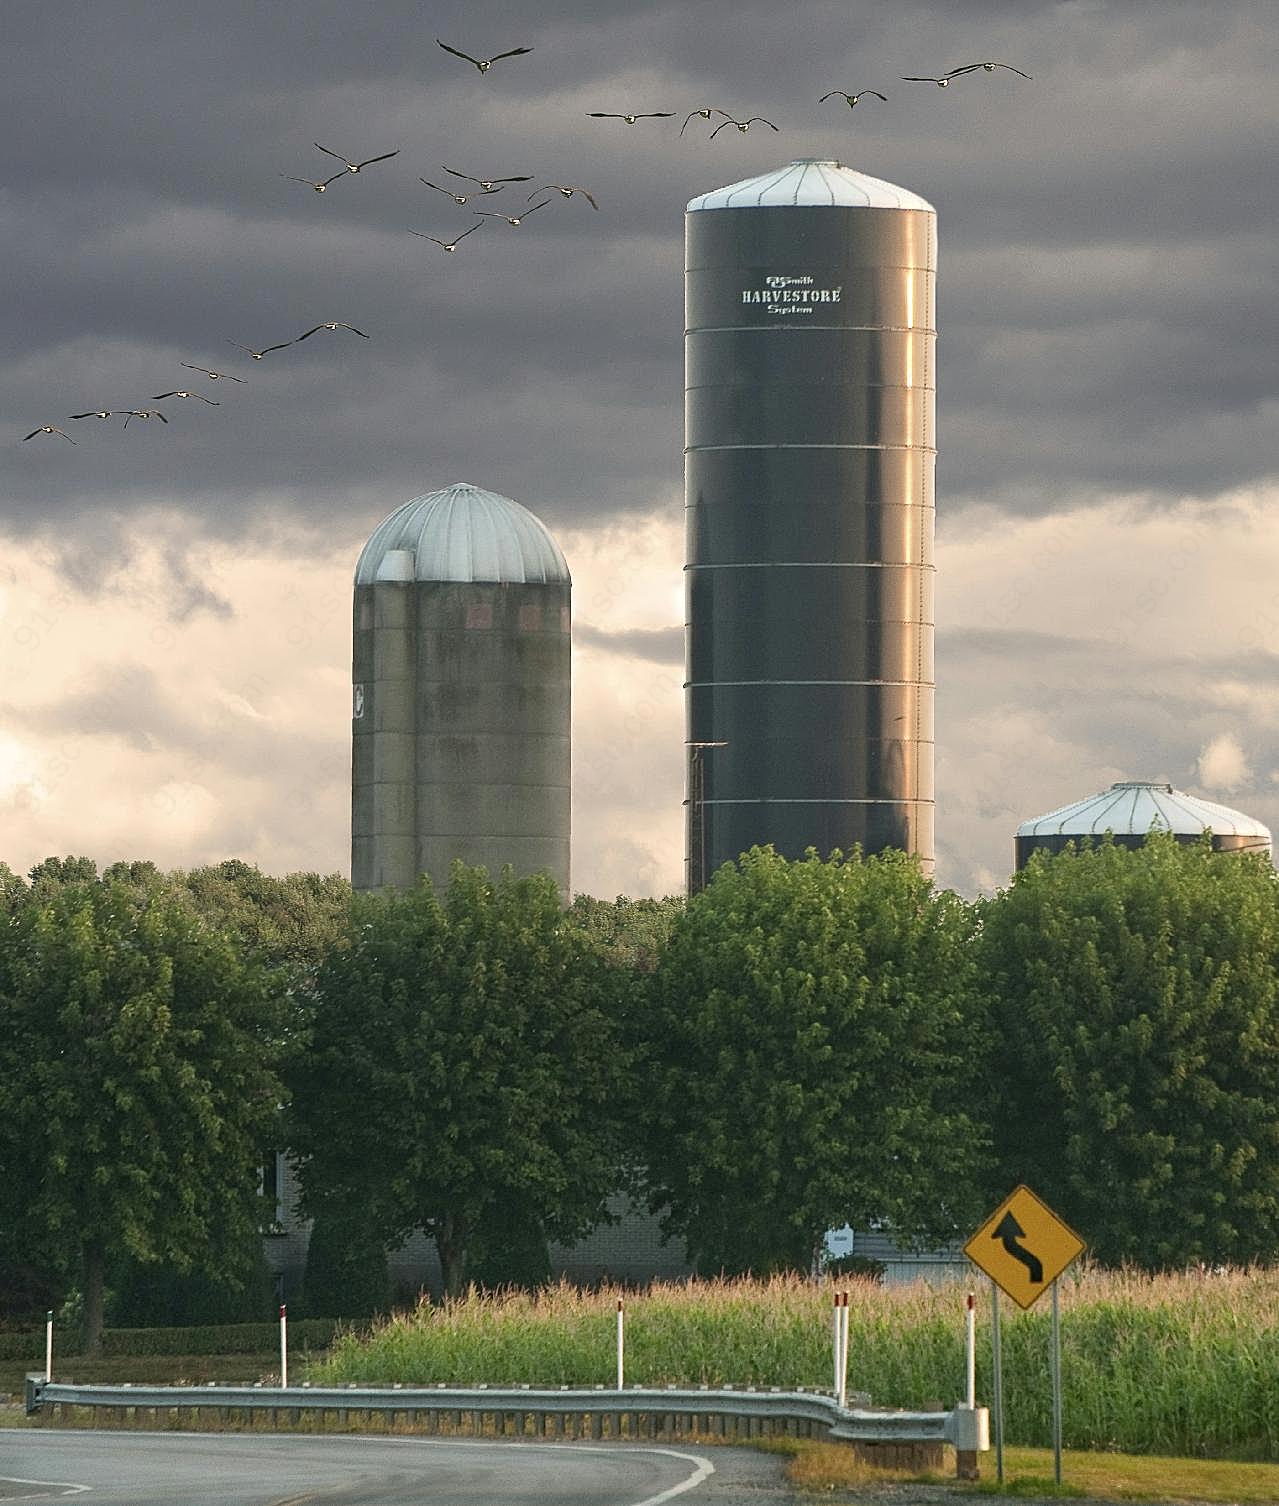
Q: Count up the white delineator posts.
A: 6